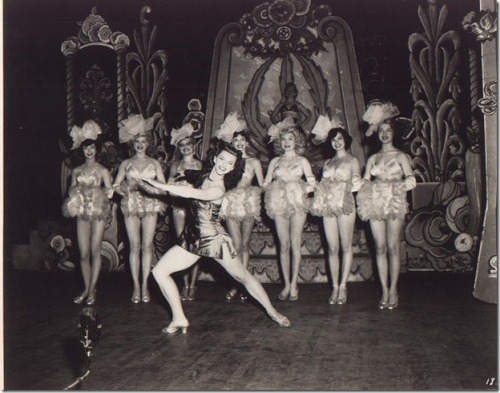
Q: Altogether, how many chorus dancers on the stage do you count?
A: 7